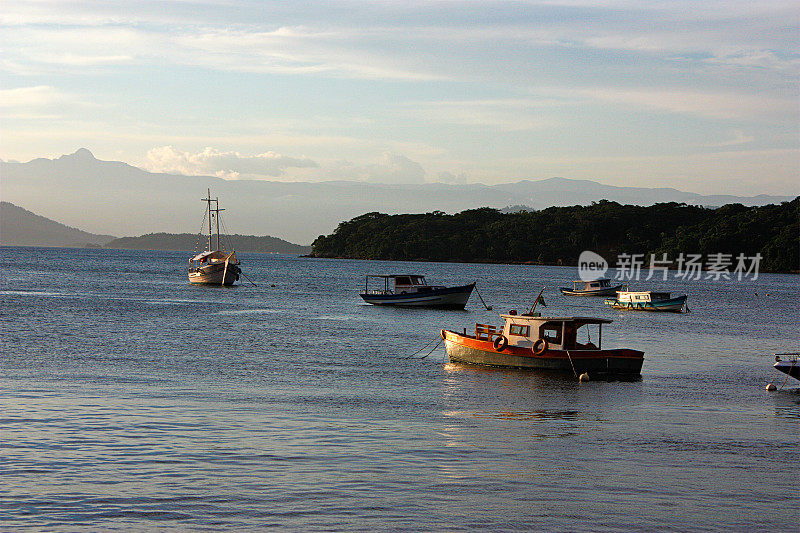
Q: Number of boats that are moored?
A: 6